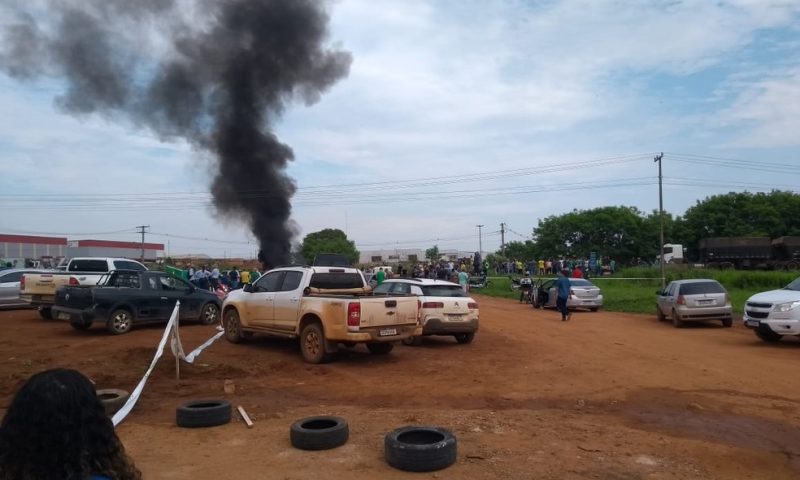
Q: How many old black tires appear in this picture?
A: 4